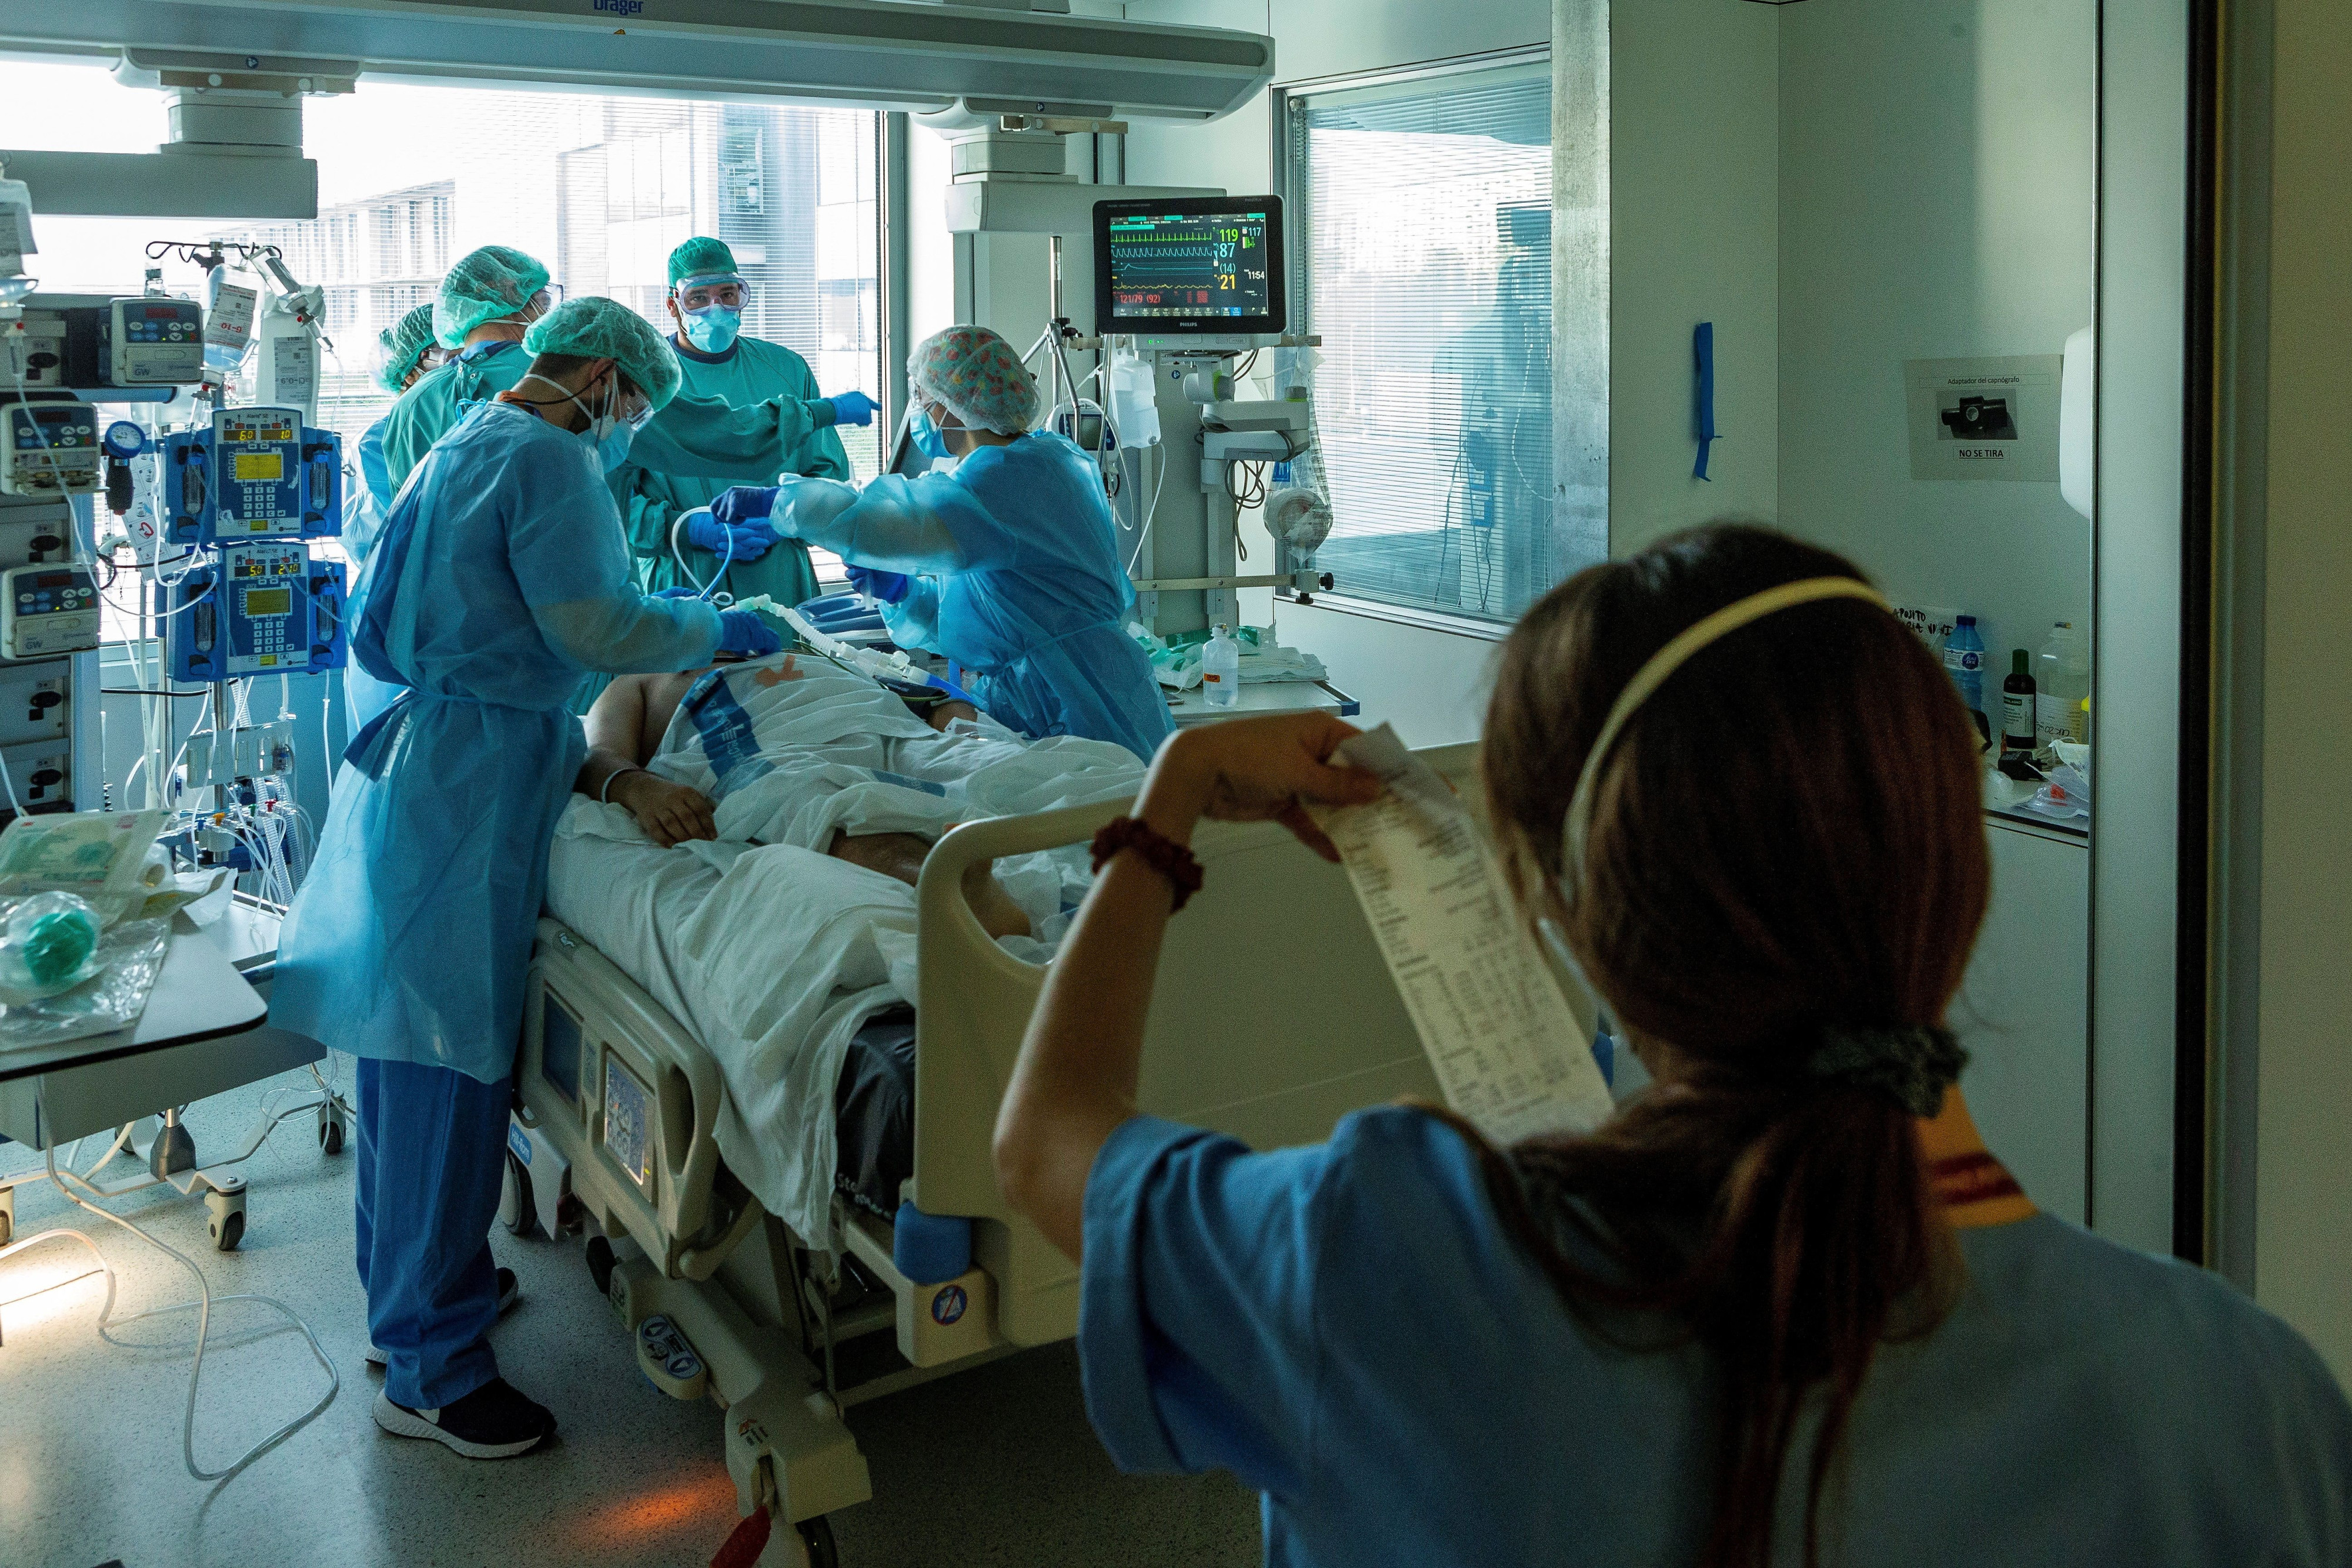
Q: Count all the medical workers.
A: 6